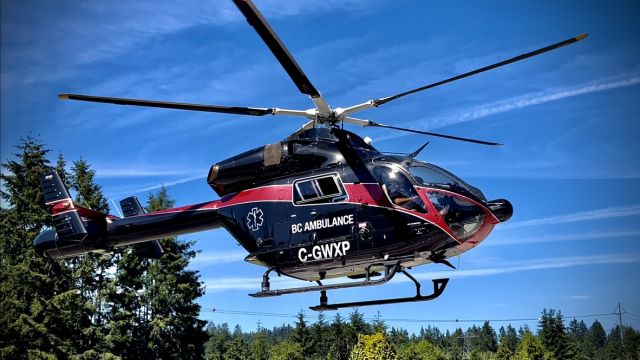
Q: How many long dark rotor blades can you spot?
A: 4